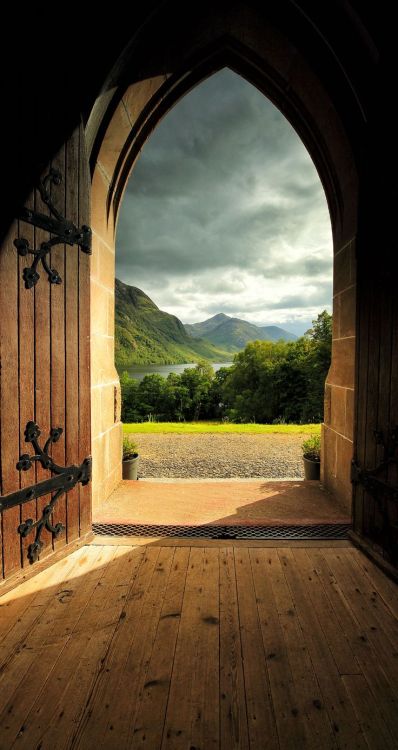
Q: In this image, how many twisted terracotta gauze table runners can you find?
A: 0